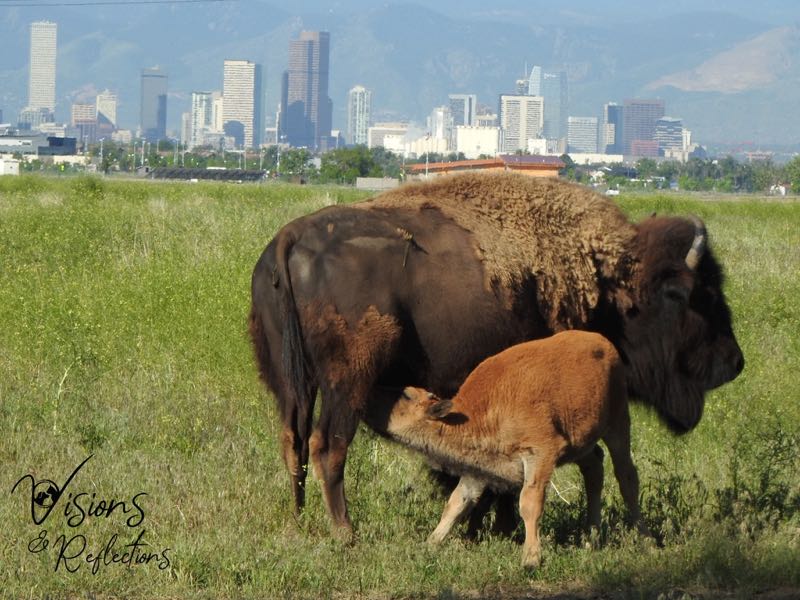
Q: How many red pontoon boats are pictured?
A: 0